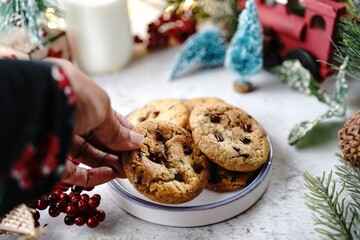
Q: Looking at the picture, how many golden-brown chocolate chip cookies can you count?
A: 5